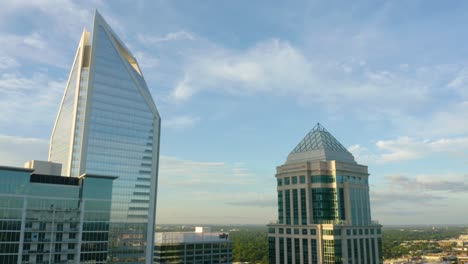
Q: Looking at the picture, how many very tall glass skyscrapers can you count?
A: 2